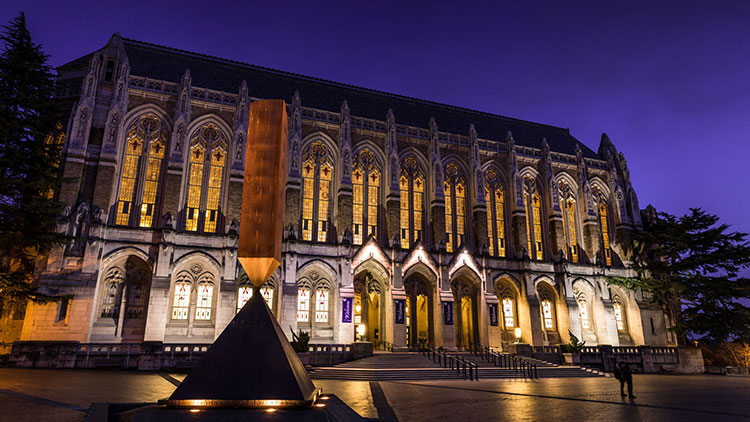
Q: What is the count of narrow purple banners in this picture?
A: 4